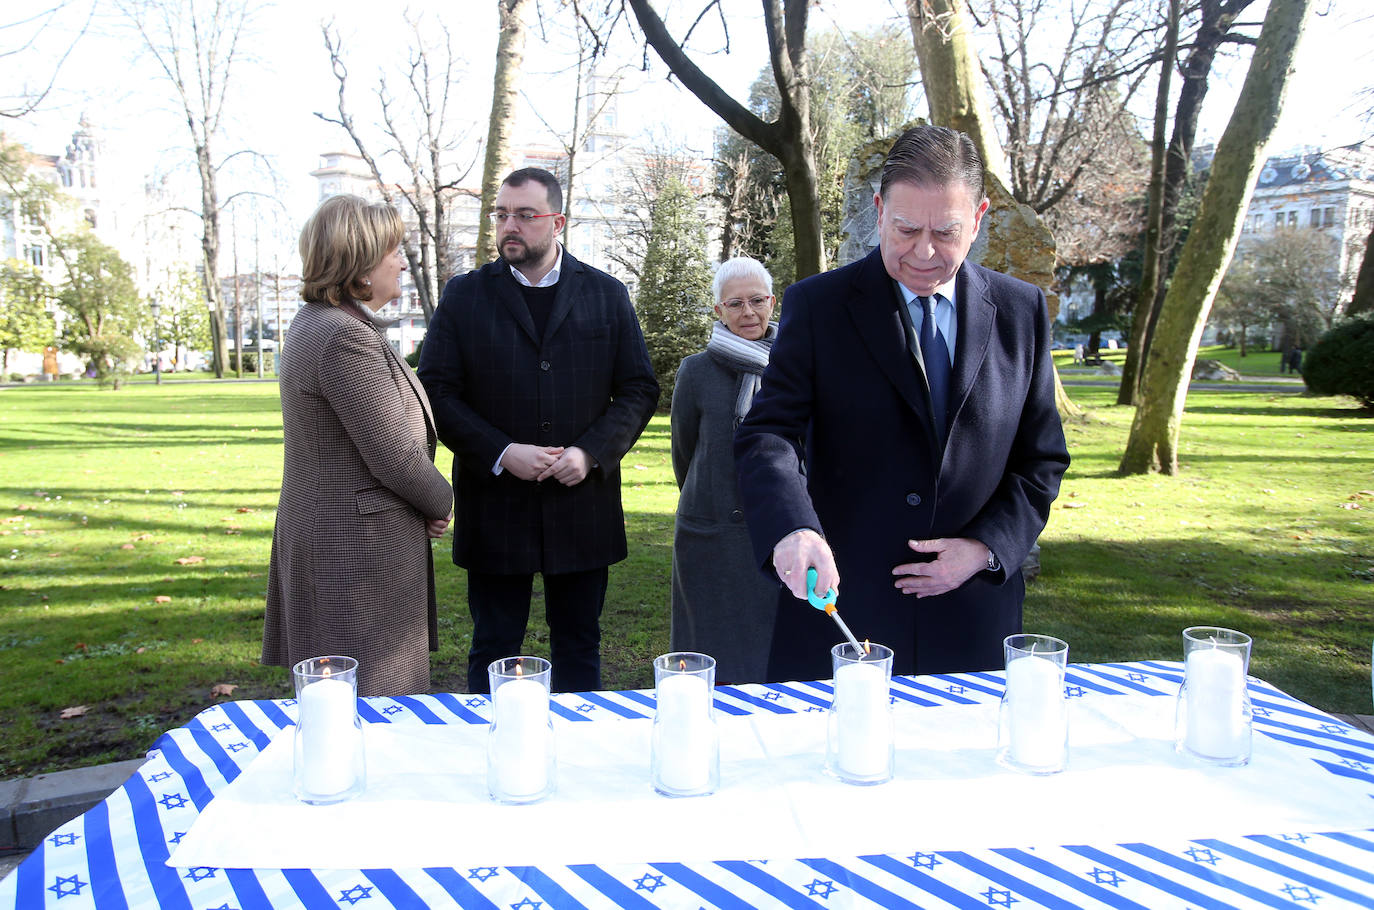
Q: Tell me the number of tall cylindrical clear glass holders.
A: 6